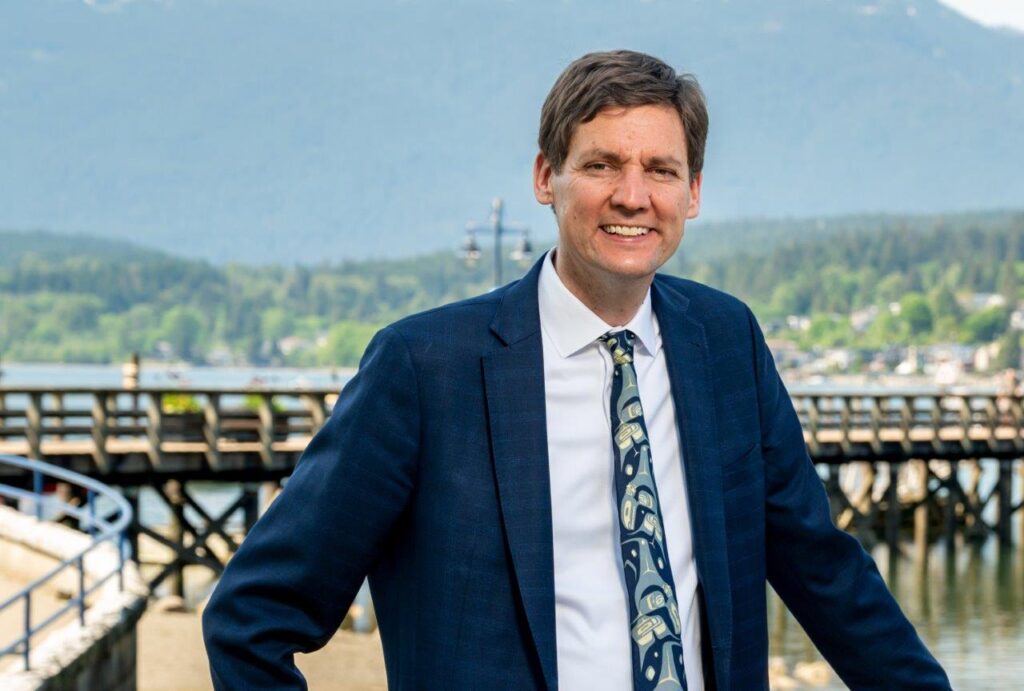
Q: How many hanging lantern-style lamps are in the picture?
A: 2